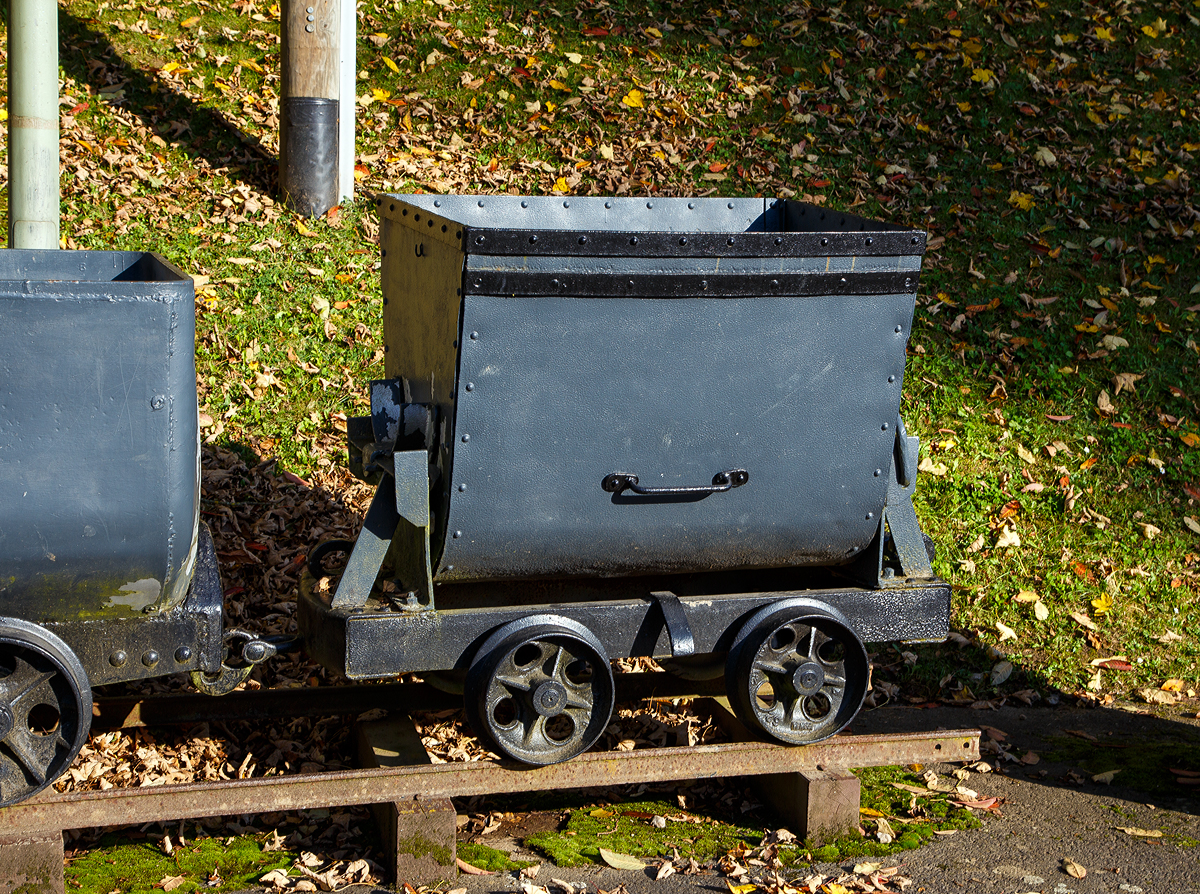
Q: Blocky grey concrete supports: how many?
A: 3